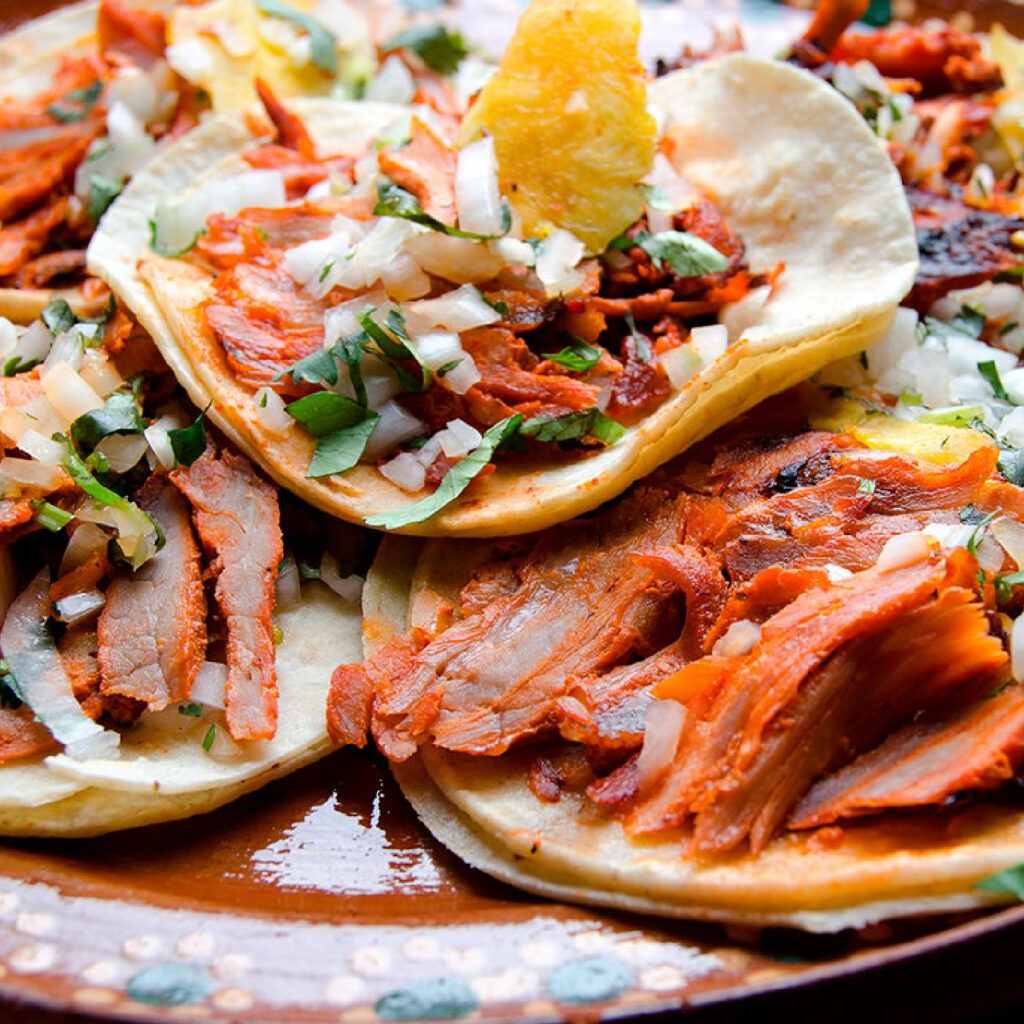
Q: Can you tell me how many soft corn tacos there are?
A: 5